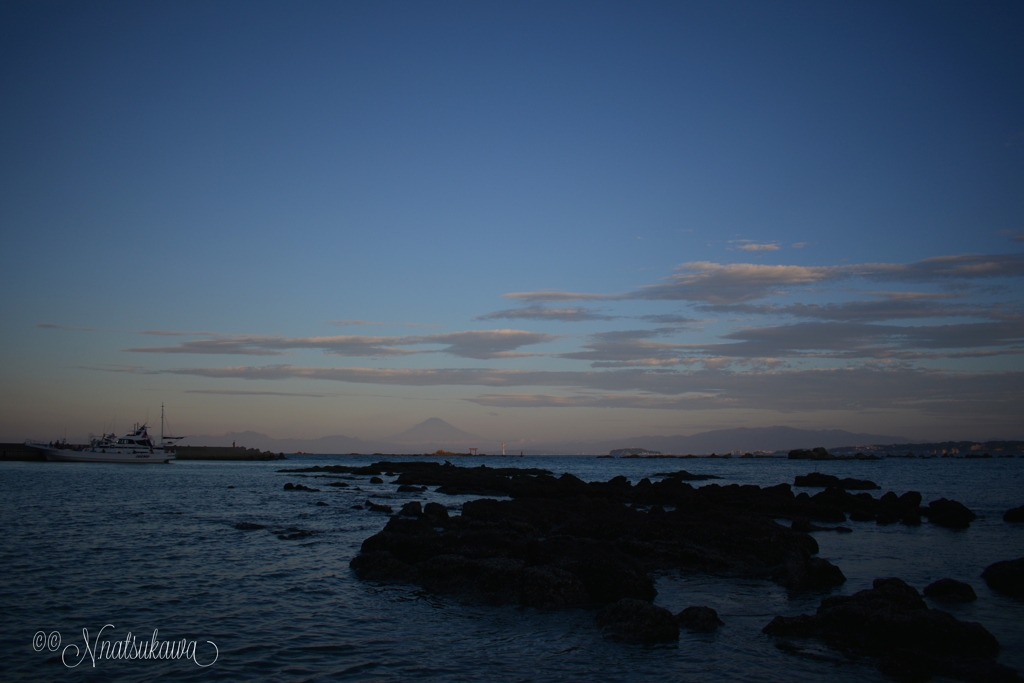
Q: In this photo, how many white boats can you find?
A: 1